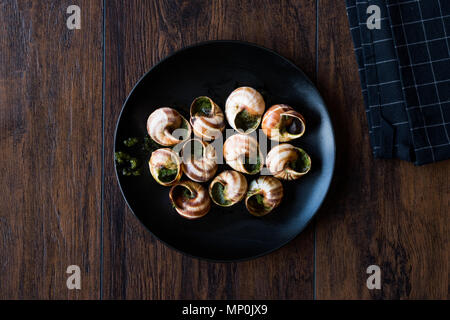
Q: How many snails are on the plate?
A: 11